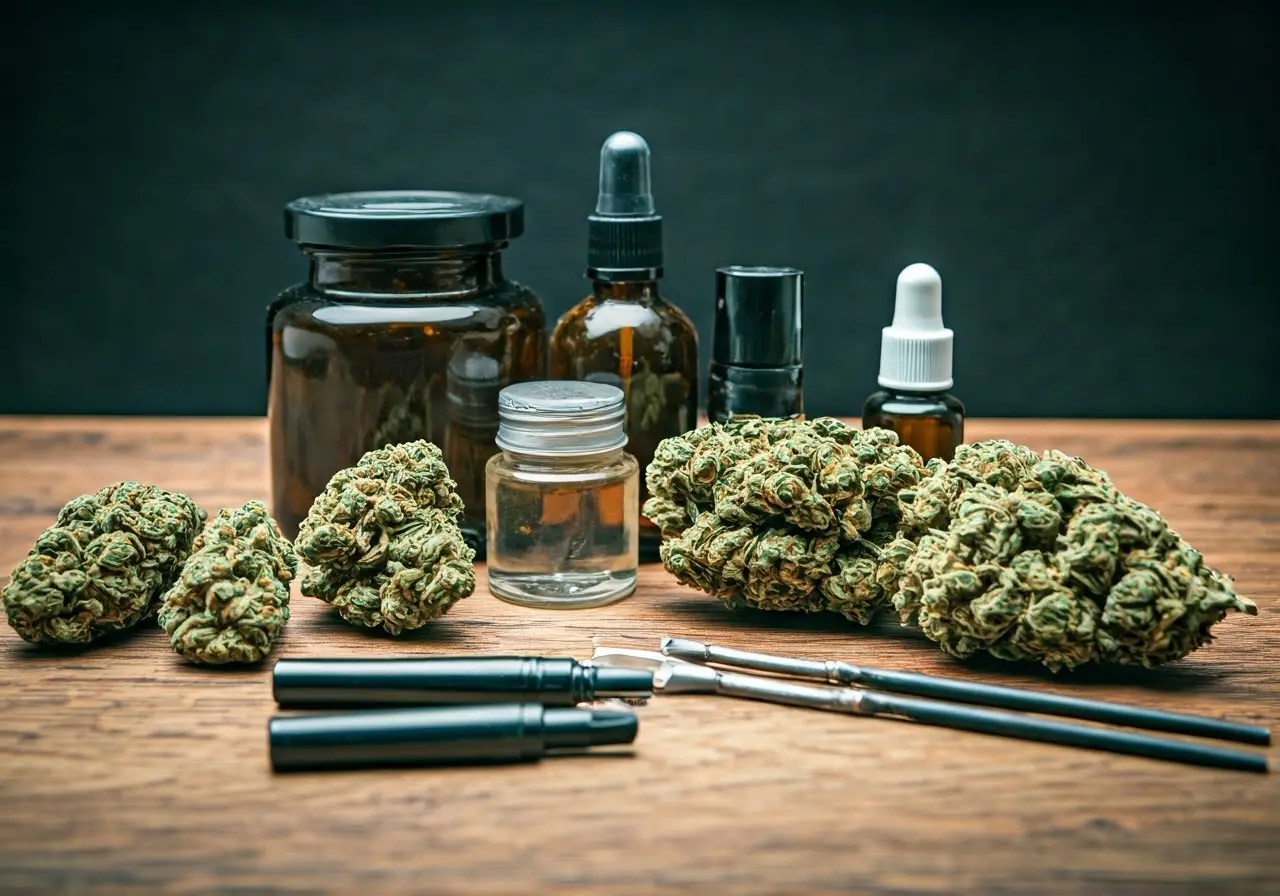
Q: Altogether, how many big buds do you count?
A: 2